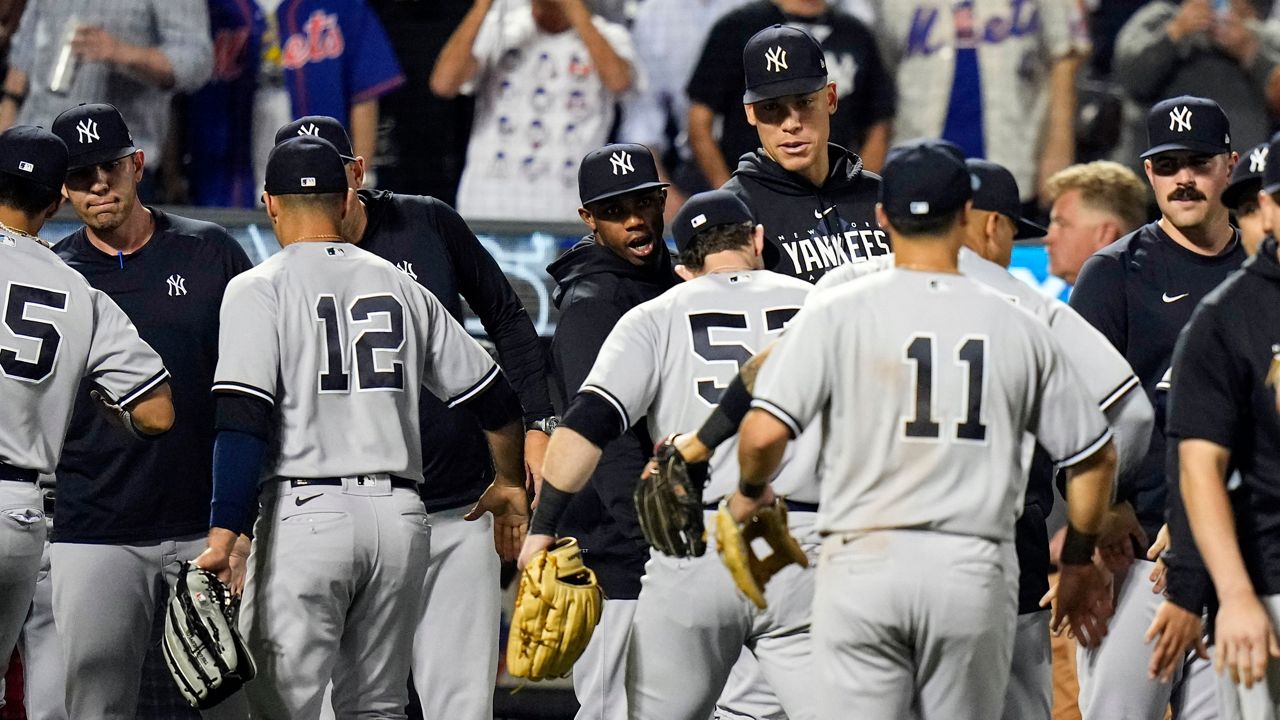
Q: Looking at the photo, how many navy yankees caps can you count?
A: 12